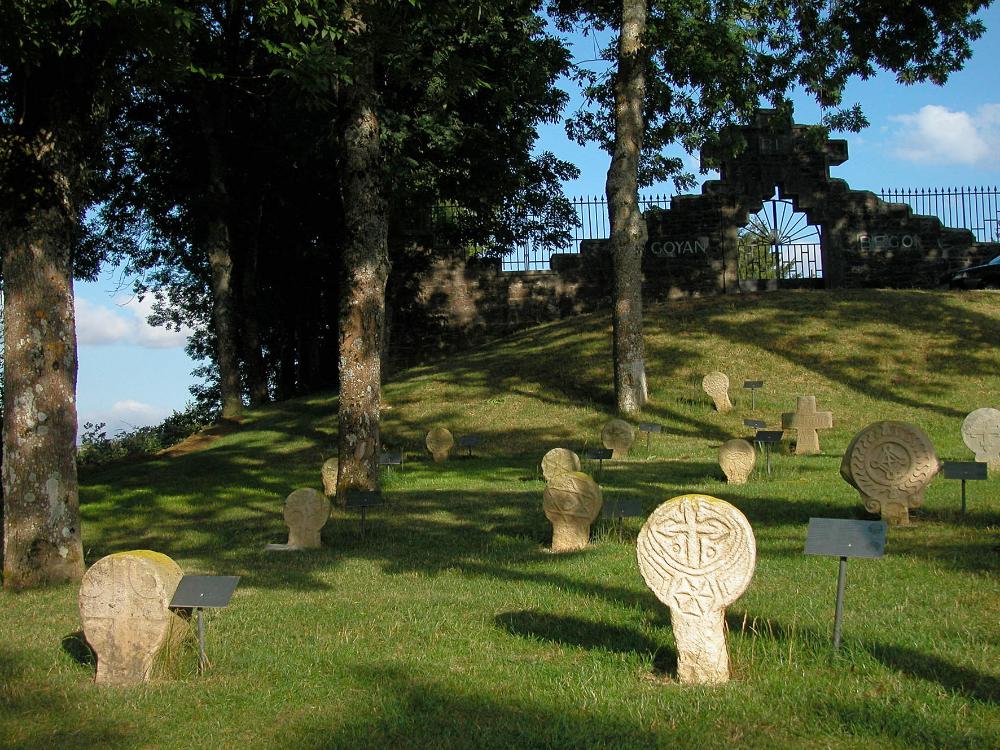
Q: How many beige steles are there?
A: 13